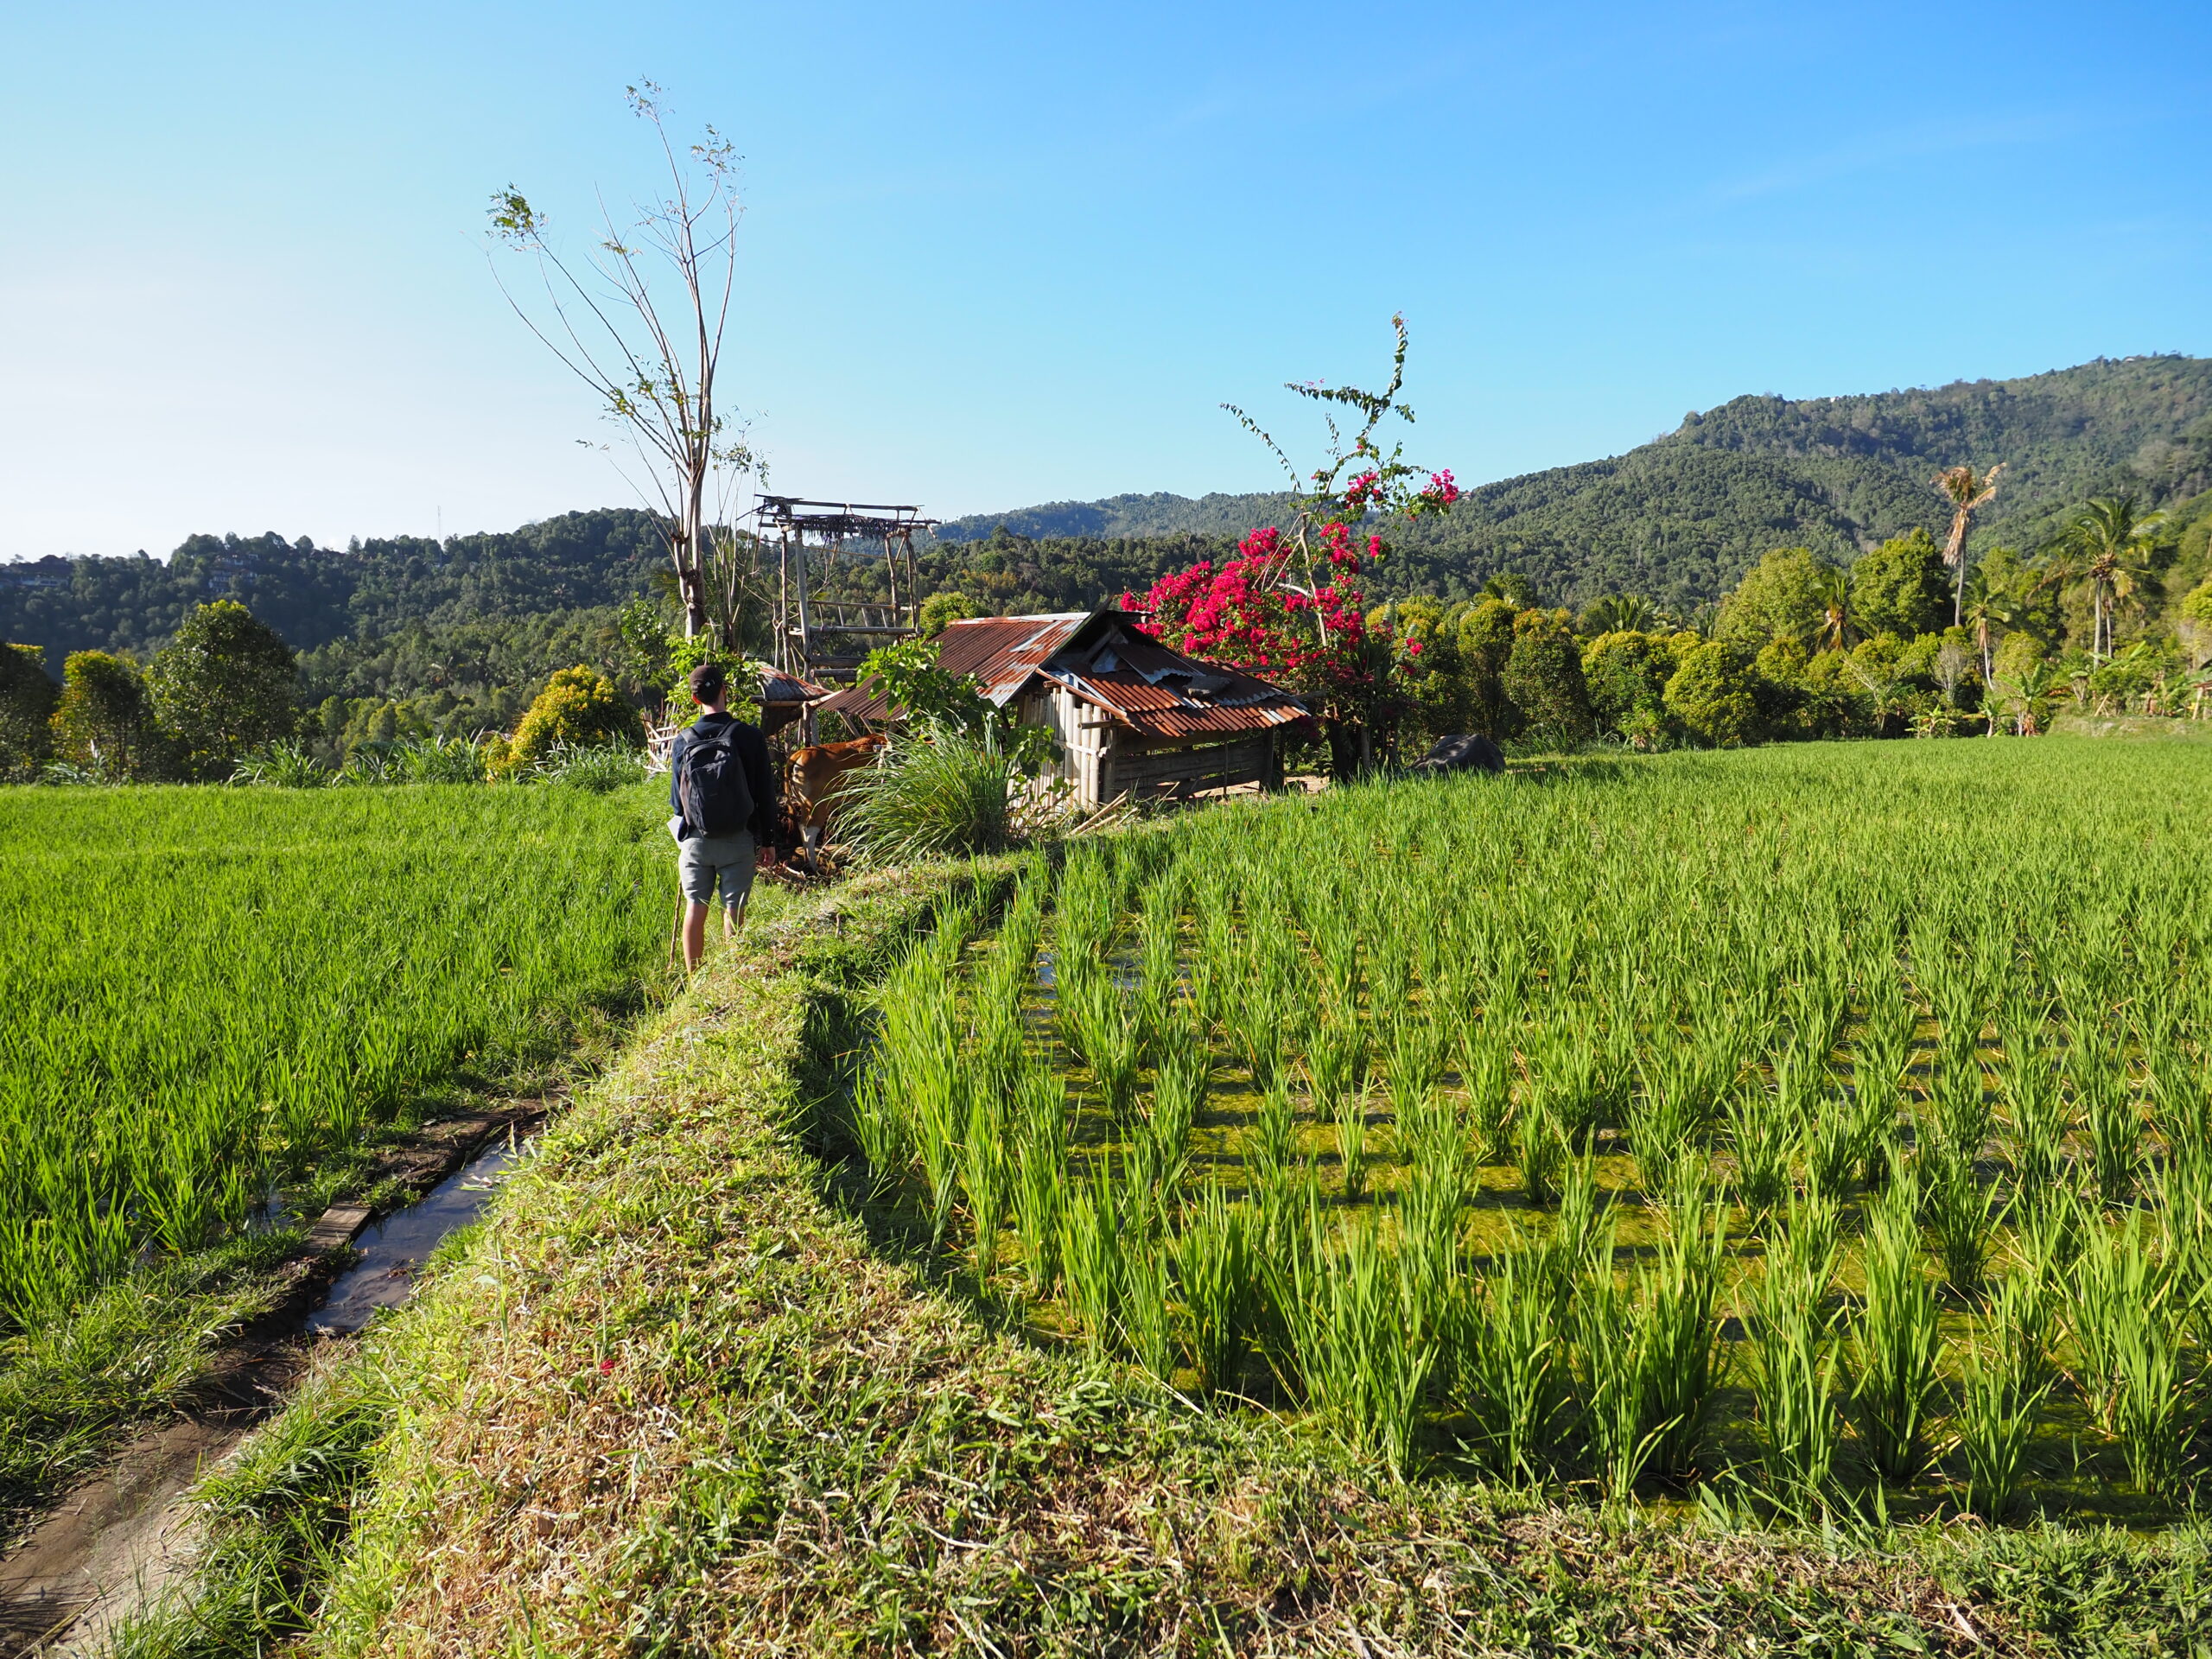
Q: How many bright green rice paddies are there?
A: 2